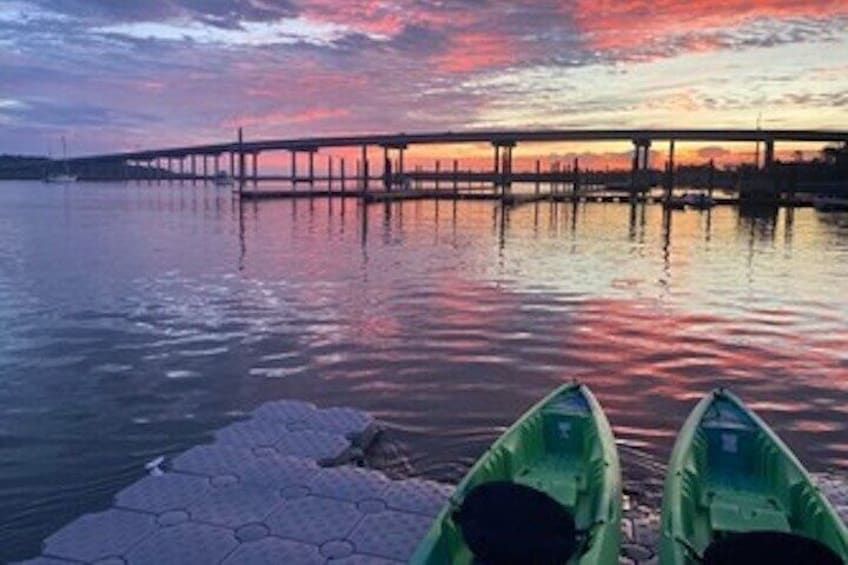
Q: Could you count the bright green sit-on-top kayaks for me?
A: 2